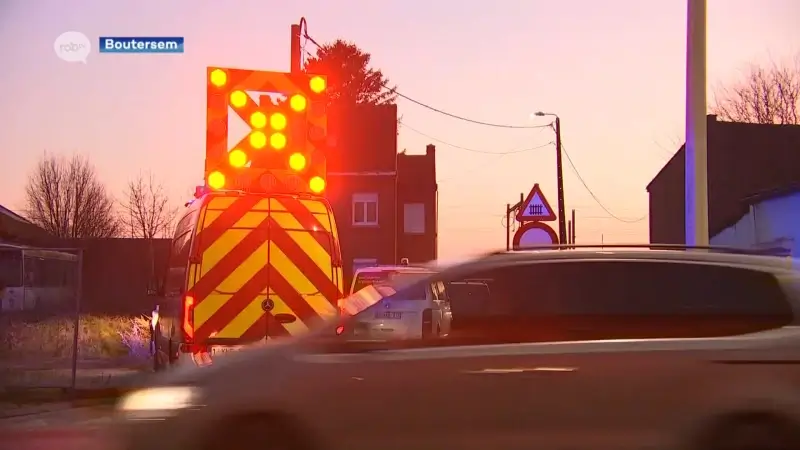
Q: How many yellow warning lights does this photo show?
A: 12